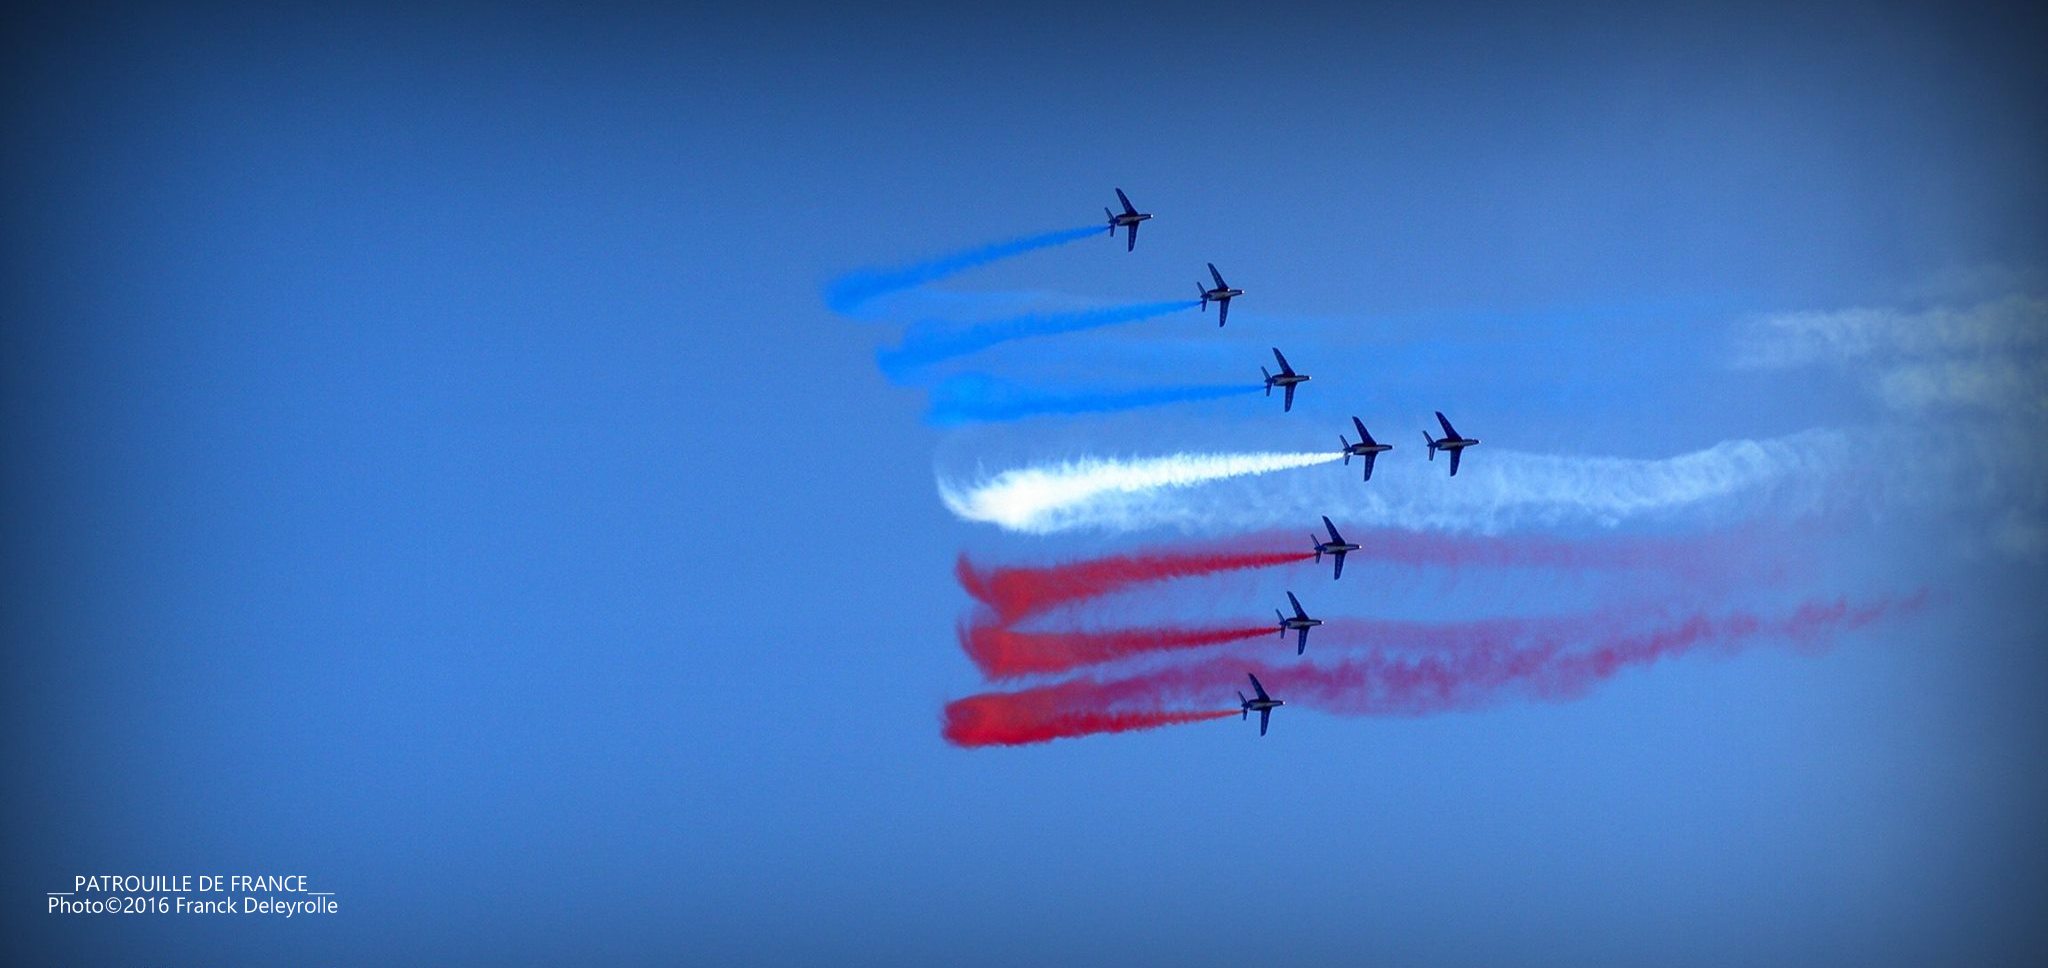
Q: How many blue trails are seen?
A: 3